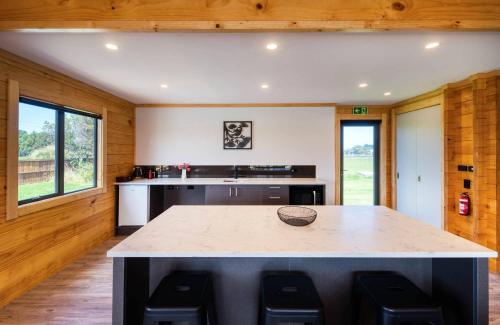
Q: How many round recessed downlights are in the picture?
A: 7